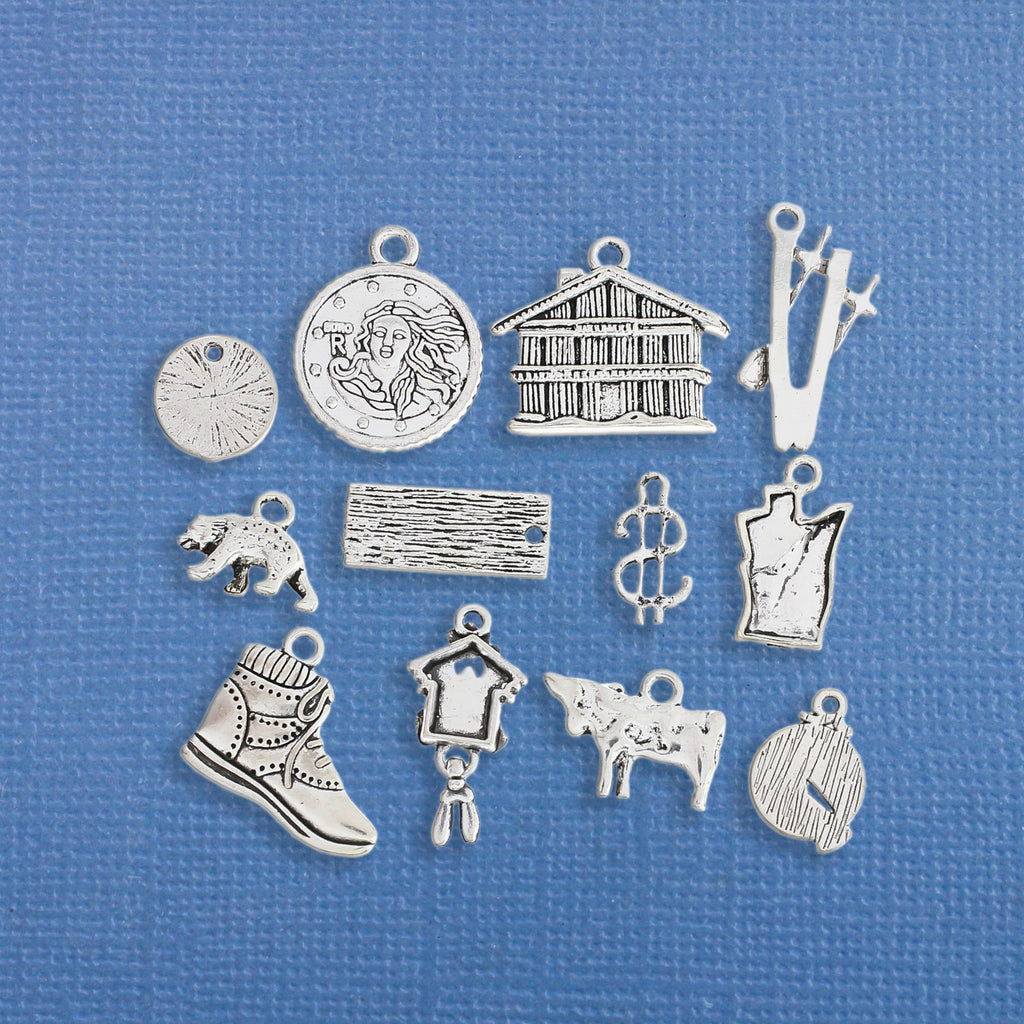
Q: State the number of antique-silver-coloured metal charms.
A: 12